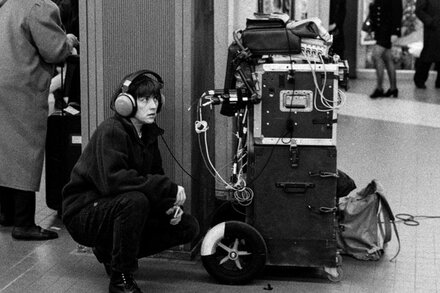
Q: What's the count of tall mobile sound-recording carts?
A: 1